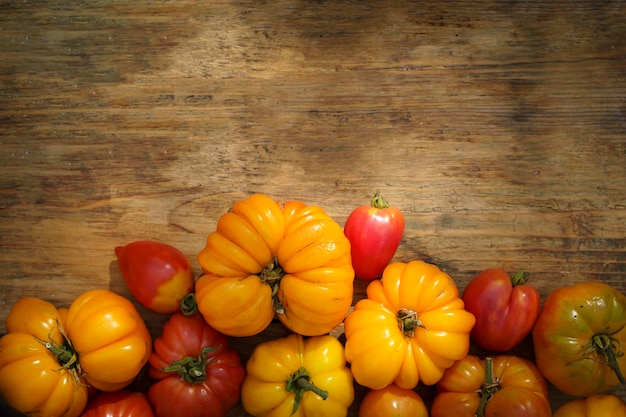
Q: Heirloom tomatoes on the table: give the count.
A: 13